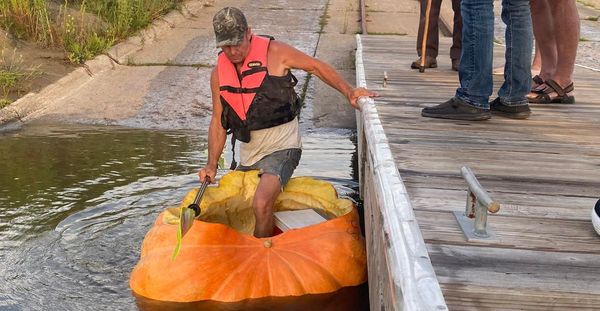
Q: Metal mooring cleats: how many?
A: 2